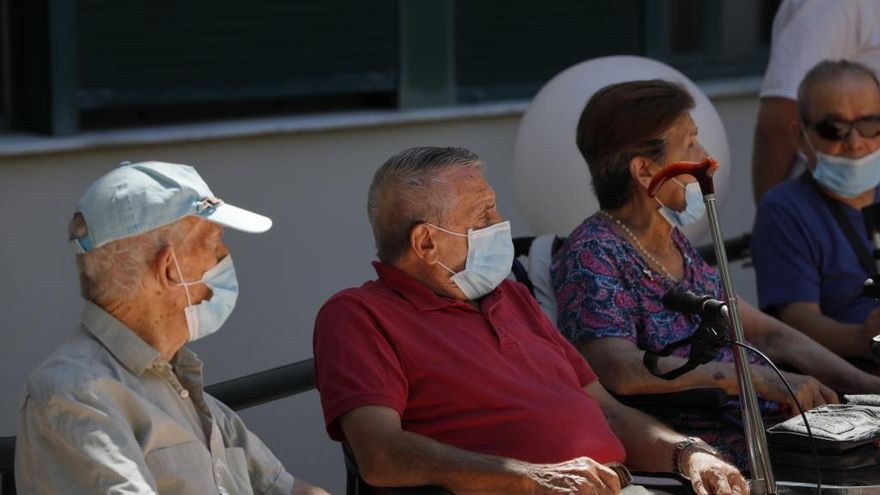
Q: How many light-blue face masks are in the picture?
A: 4